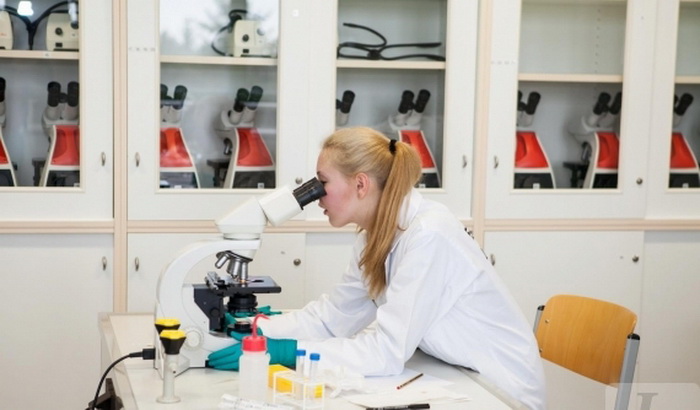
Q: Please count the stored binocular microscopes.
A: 9